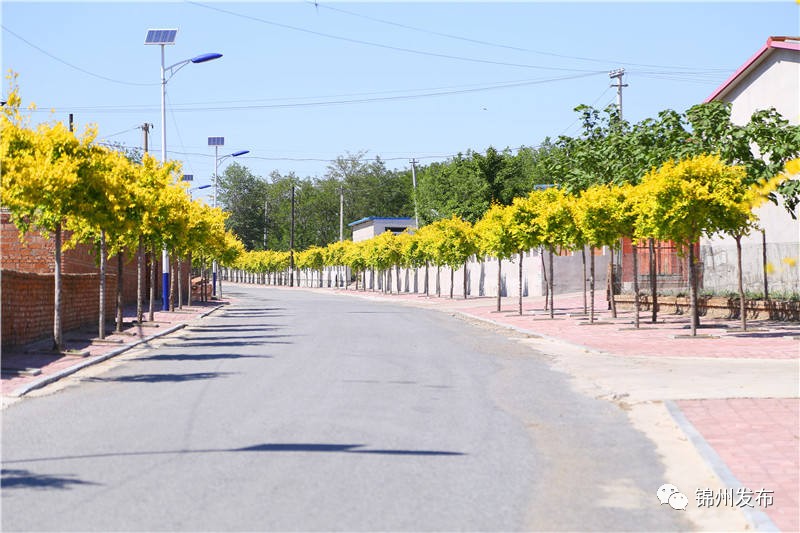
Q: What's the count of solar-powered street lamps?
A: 3